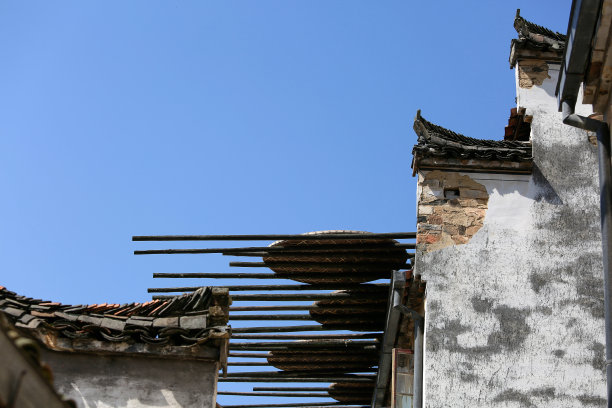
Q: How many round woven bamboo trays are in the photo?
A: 4